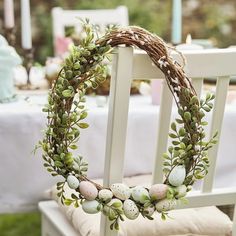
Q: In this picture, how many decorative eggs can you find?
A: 13